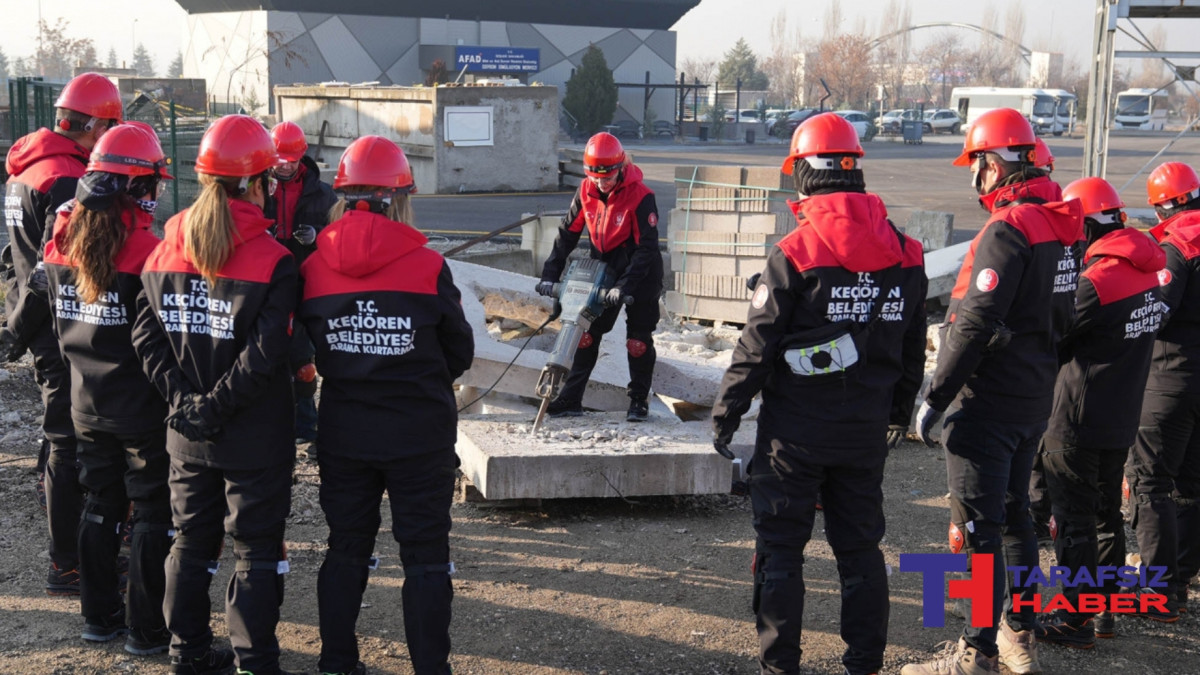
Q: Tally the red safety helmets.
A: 12